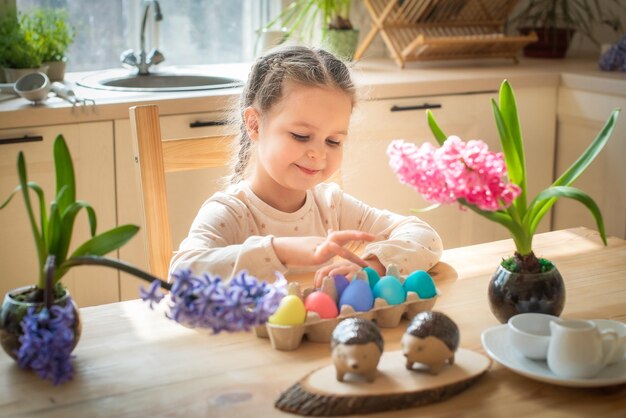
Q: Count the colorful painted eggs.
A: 7